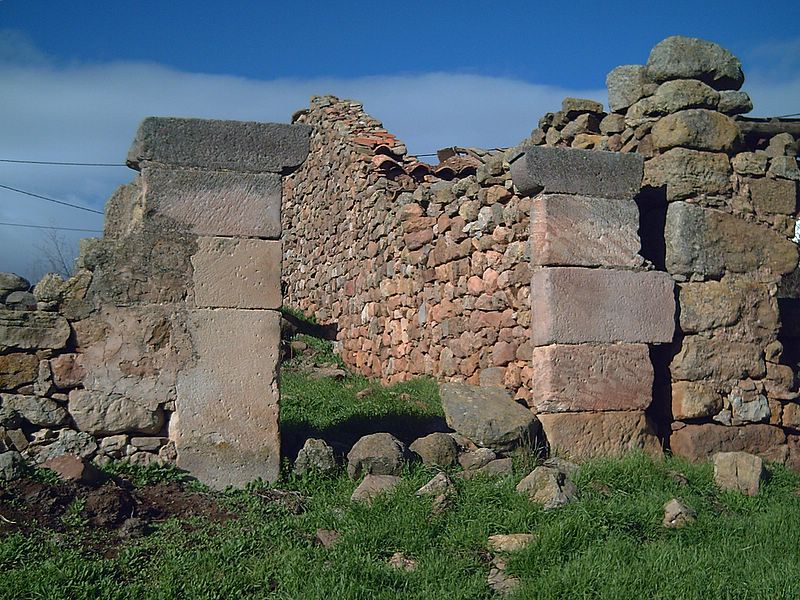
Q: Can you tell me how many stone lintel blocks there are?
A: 2